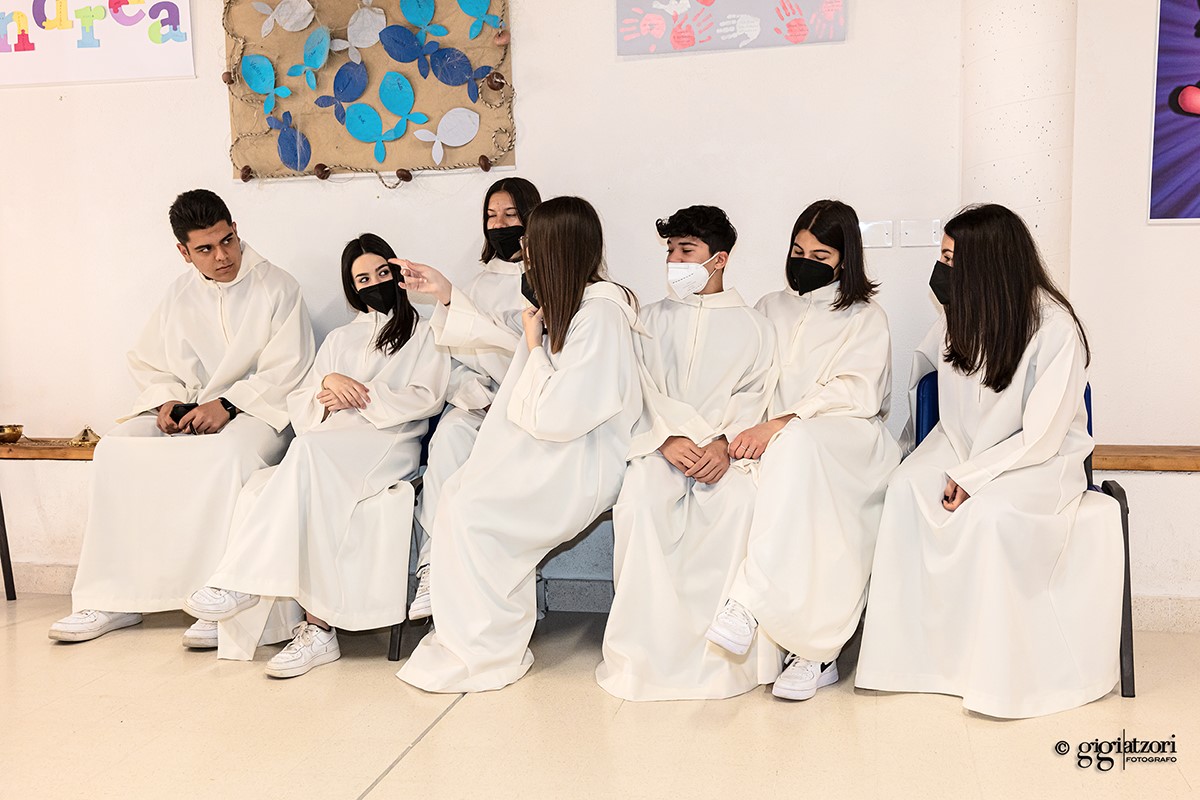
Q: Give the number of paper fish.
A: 13